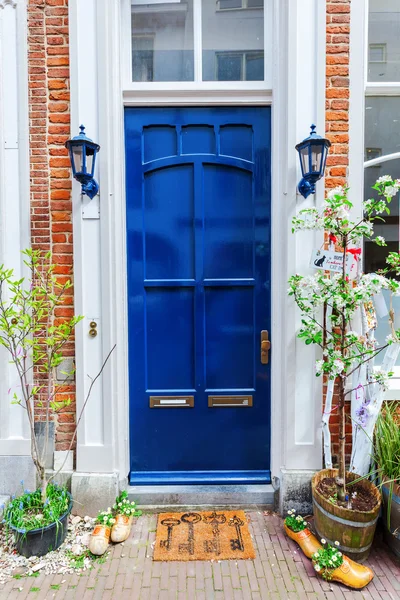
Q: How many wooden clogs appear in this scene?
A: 4